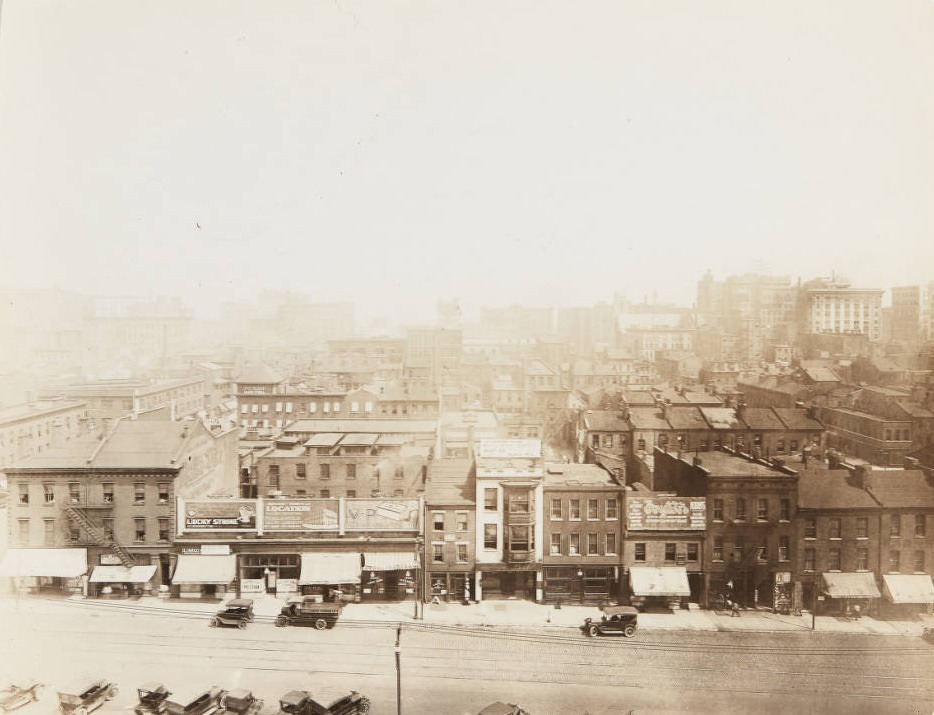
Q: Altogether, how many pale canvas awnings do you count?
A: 8